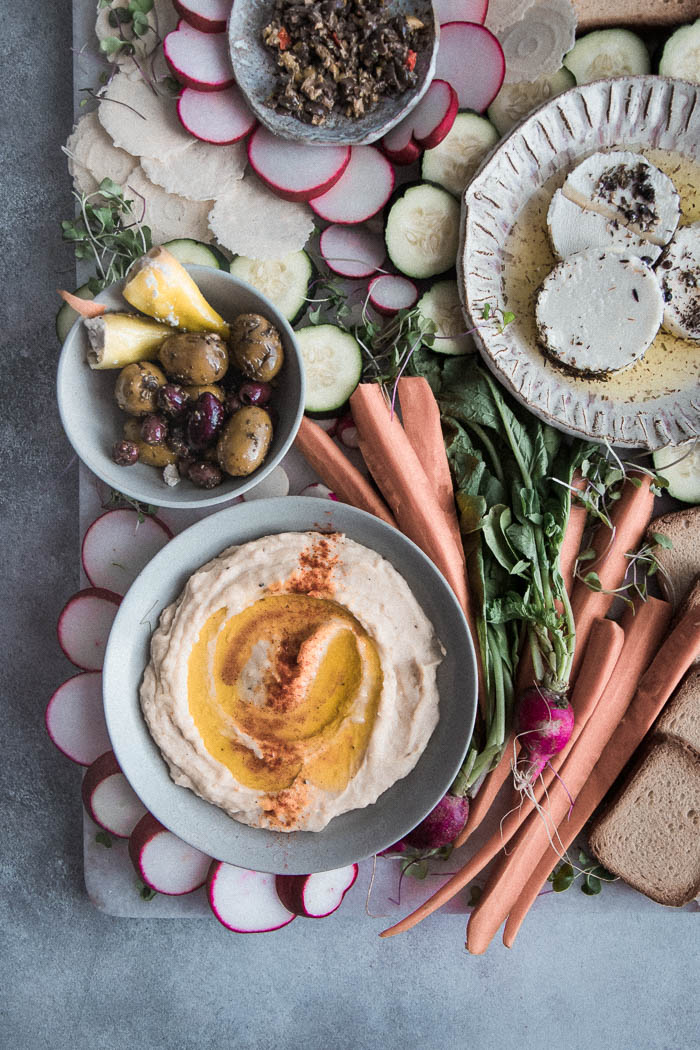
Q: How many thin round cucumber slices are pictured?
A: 11